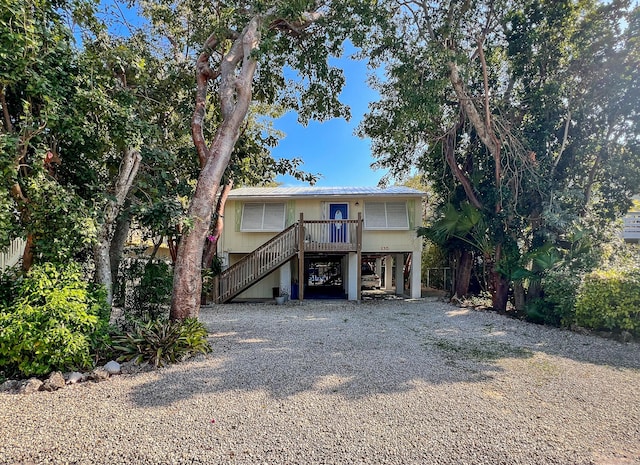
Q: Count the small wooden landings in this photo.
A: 1